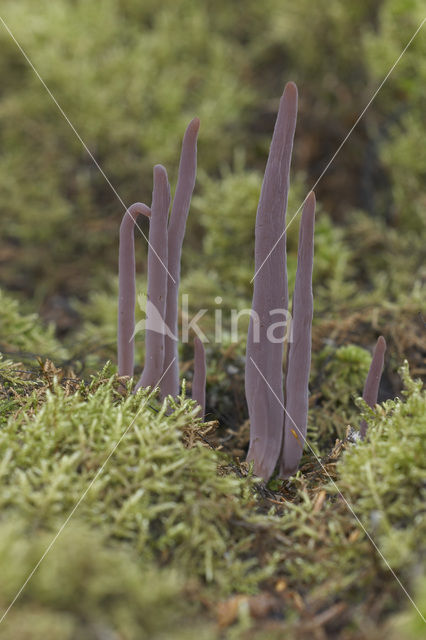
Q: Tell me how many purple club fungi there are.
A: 7